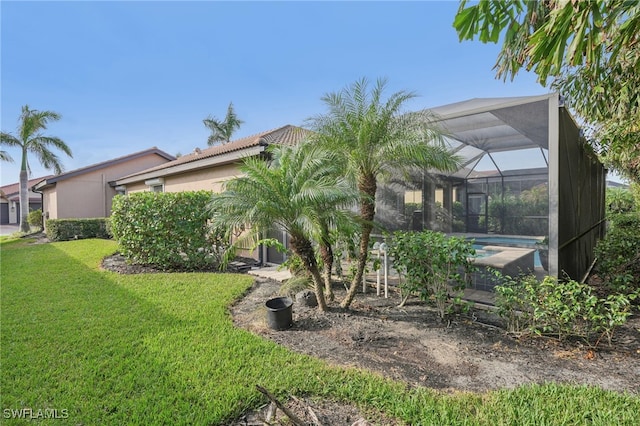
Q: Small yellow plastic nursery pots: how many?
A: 0